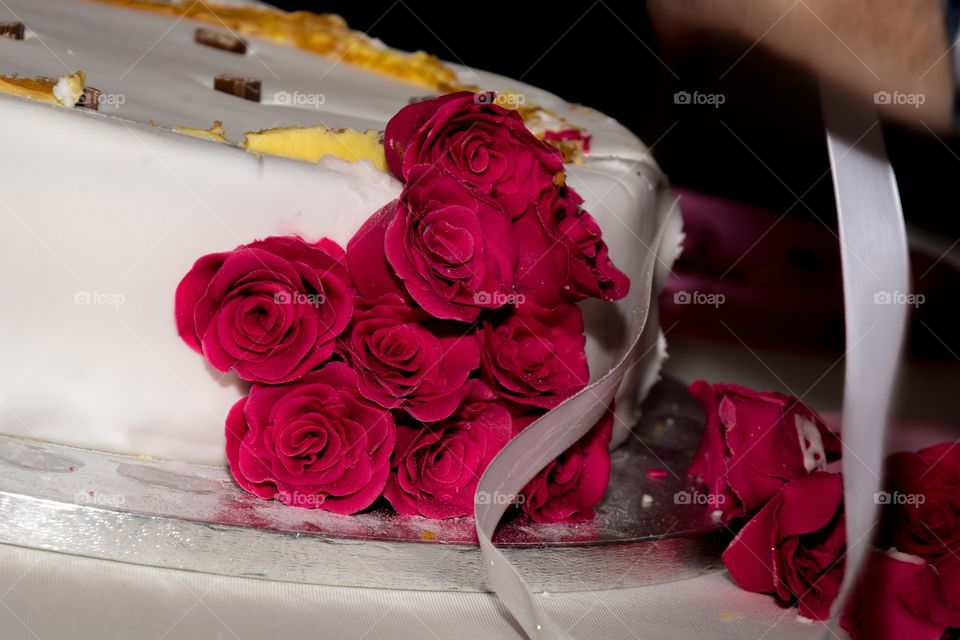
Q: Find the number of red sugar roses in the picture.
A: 13